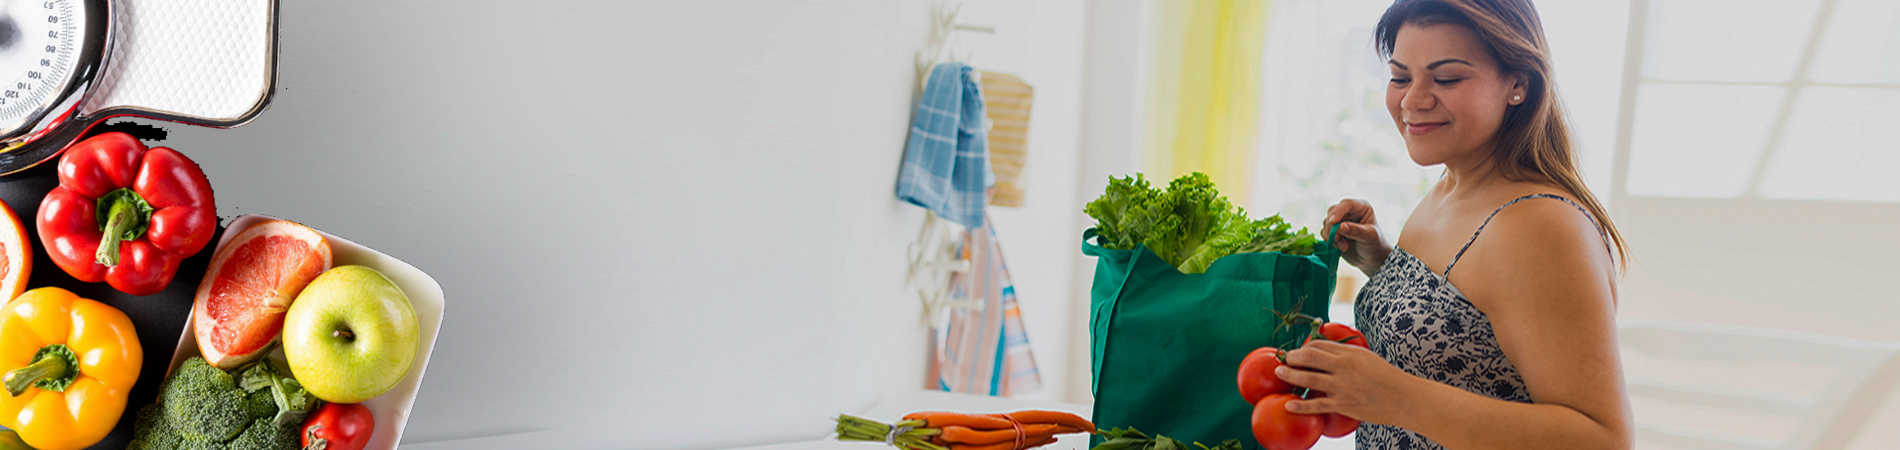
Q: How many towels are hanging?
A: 3